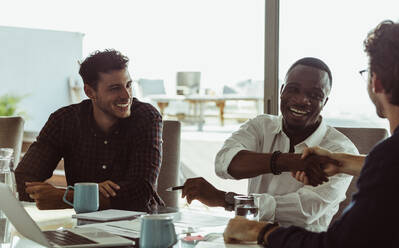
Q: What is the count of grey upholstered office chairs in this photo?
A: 3